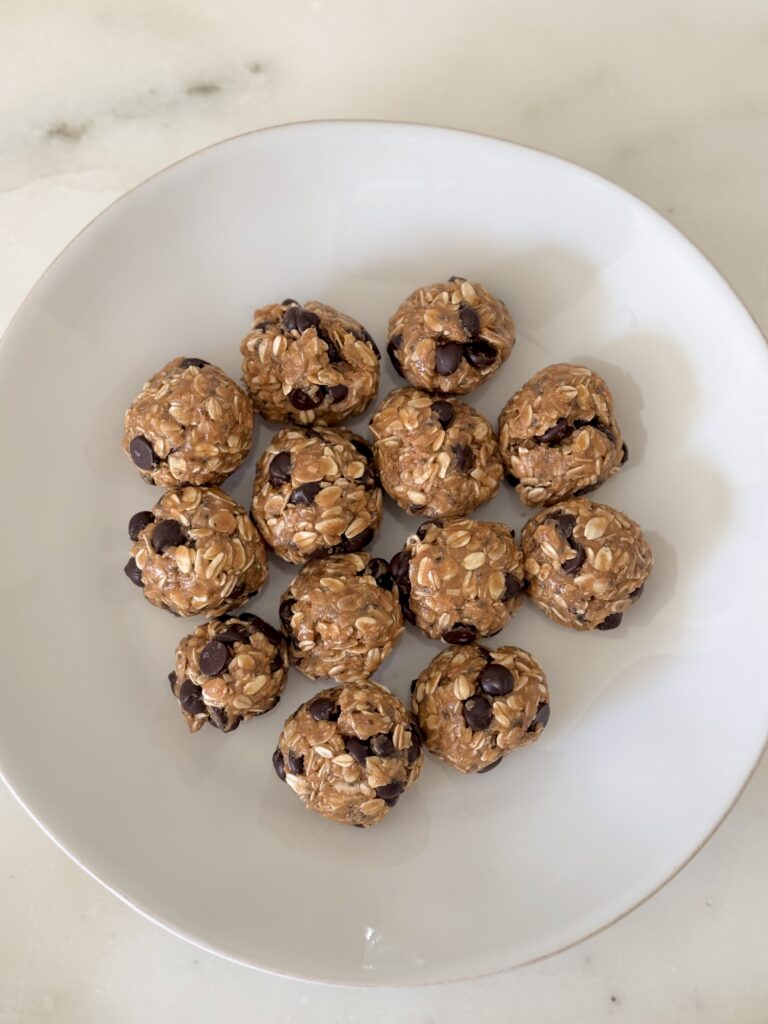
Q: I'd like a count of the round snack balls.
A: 13